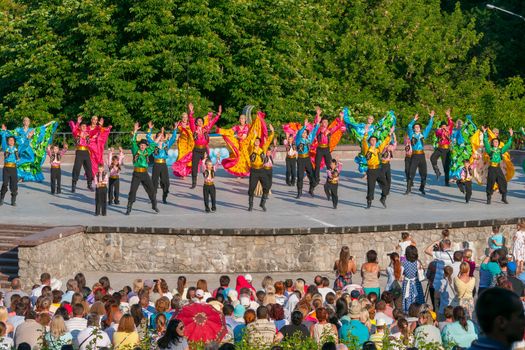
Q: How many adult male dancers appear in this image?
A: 12